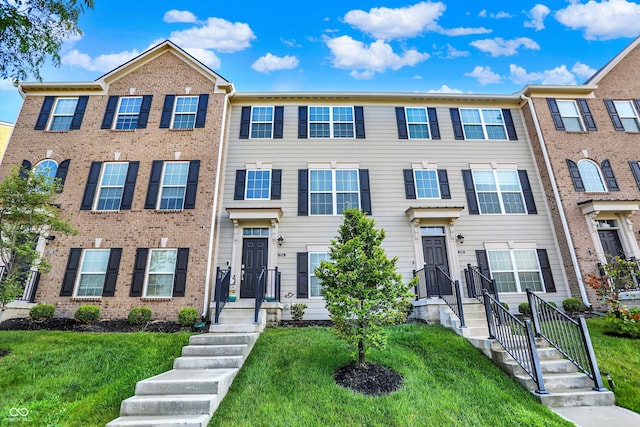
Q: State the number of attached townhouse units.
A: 4